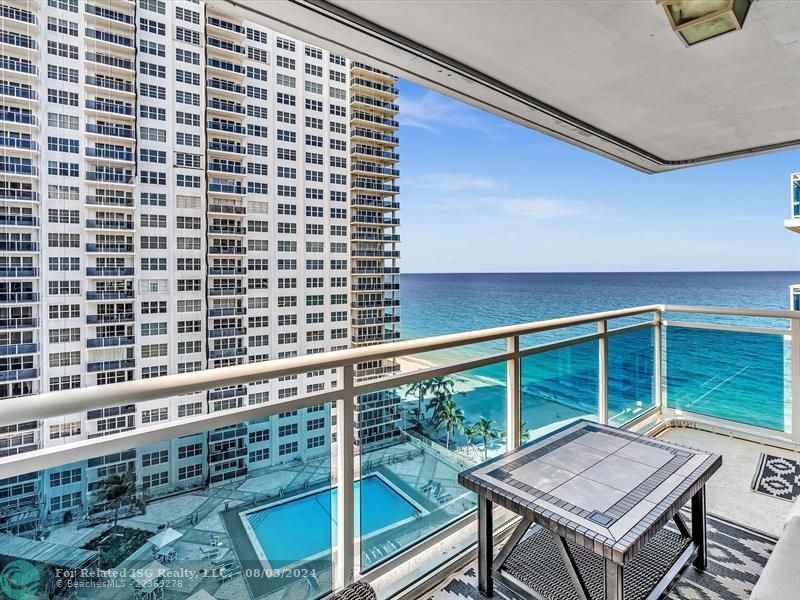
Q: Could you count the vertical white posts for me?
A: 5